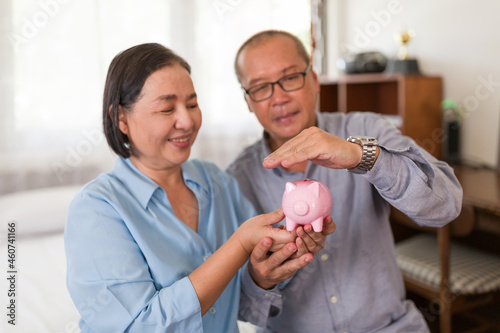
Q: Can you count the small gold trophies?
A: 1